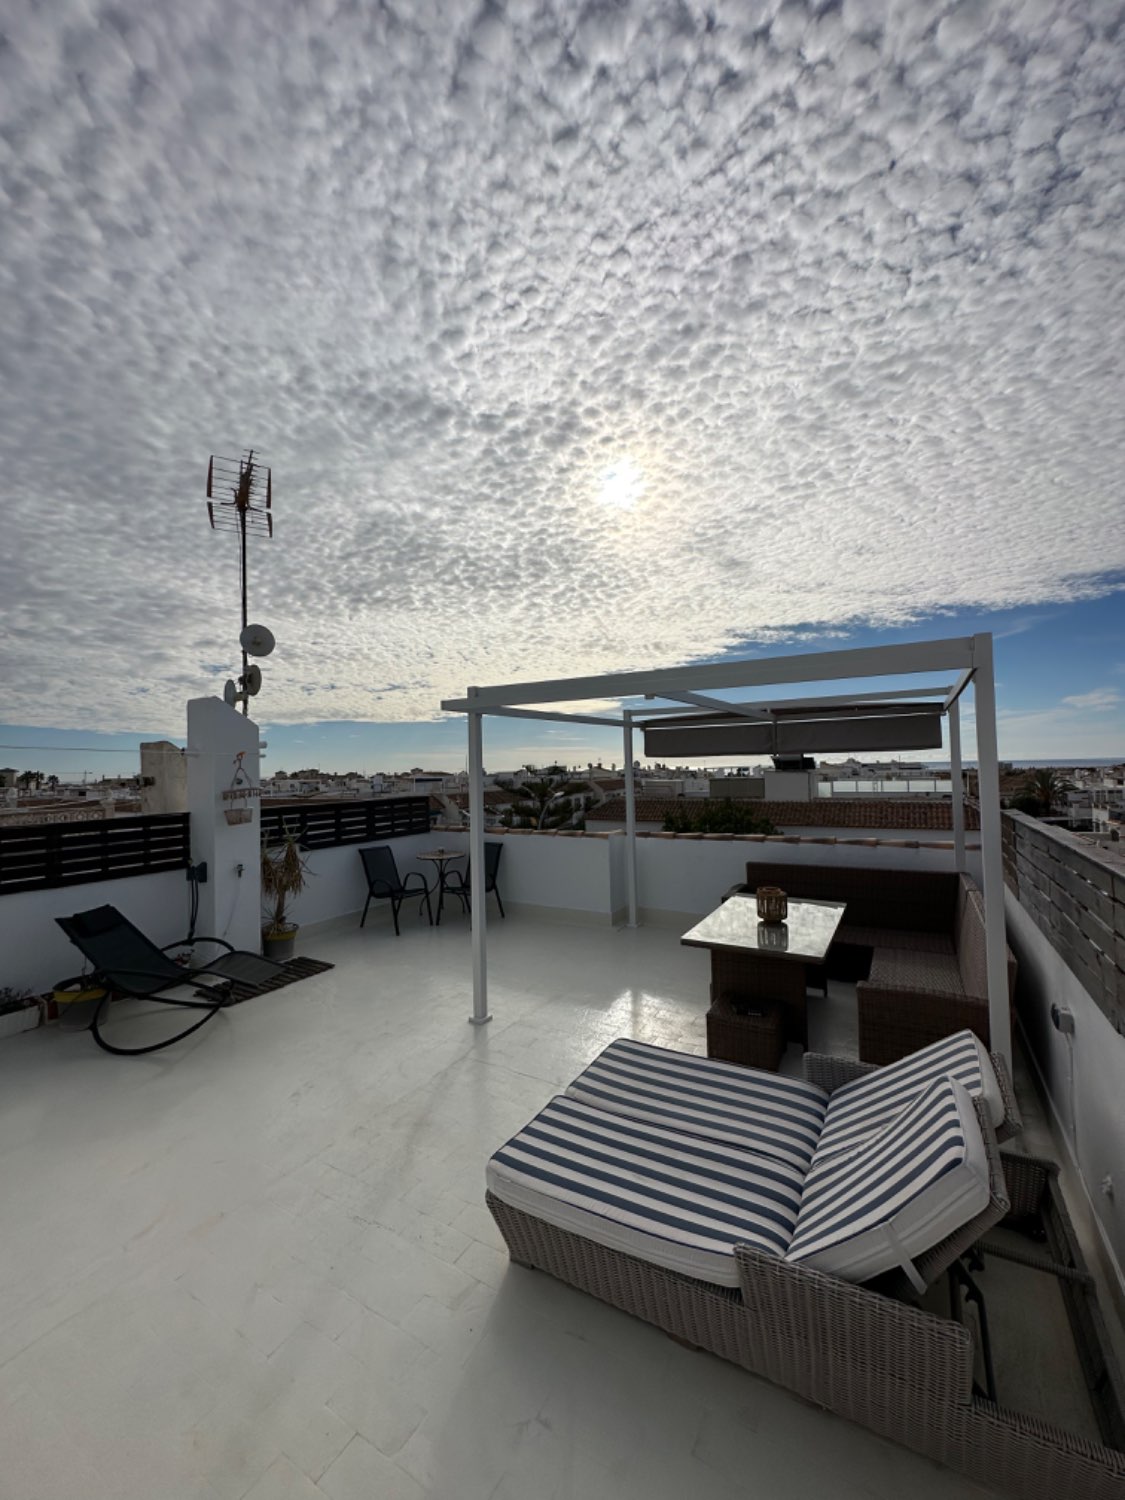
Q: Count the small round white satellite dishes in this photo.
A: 3